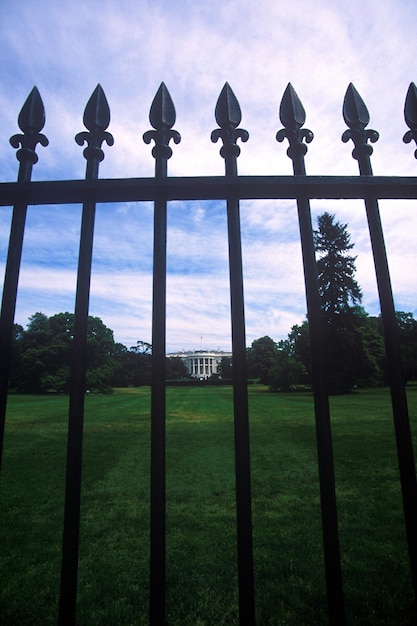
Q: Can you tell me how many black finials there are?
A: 7